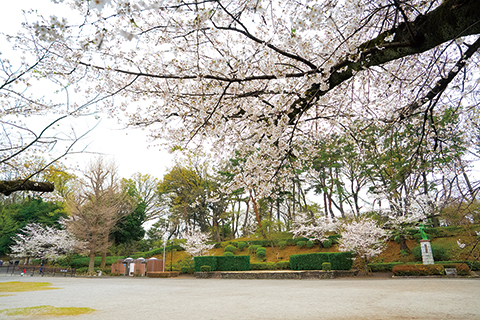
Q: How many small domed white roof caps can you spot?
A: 3